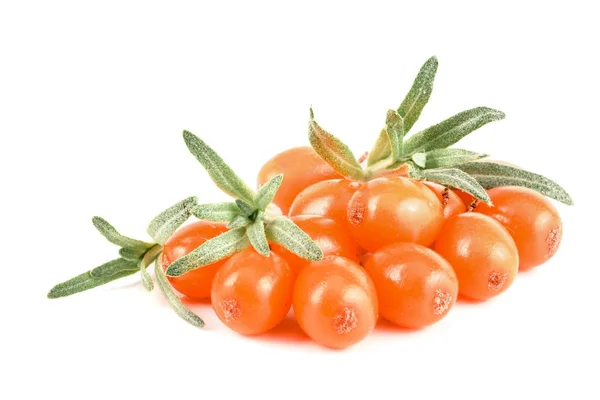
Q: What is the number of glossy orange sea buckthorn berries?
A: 11